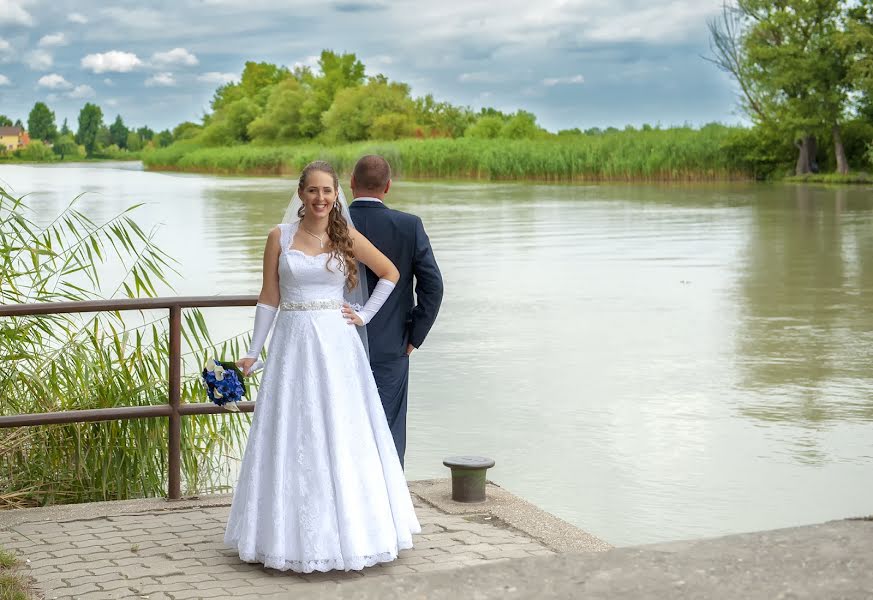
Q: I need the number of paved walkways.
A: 1